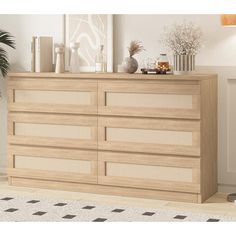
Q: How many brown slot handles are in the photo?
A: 6